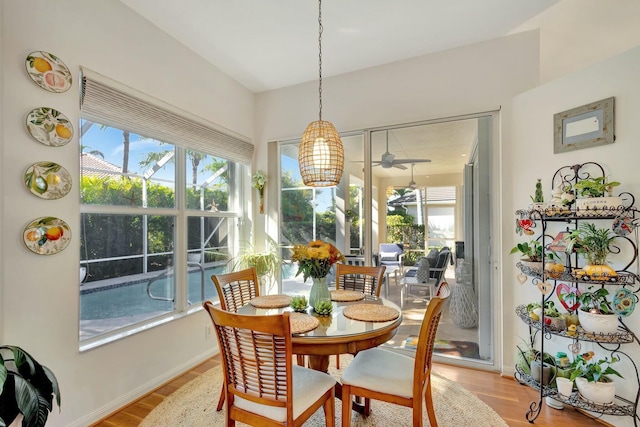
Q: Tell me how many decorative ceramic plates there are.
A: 4